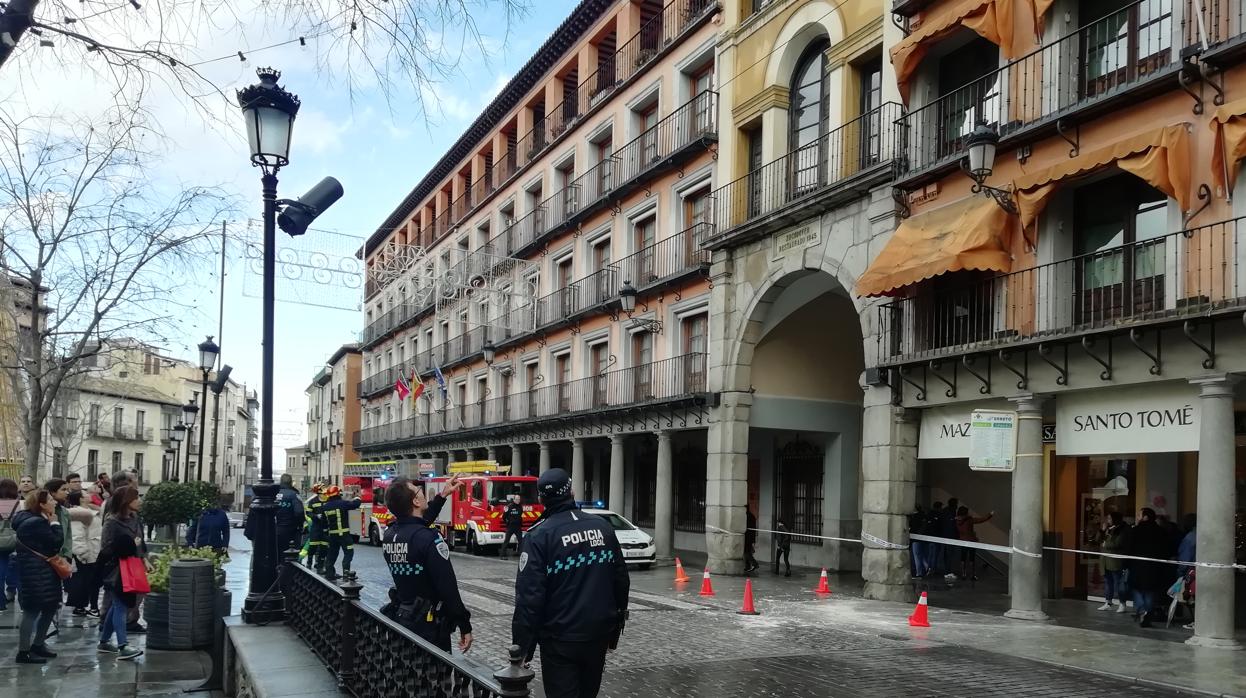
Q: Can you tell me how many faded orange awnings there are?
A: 5